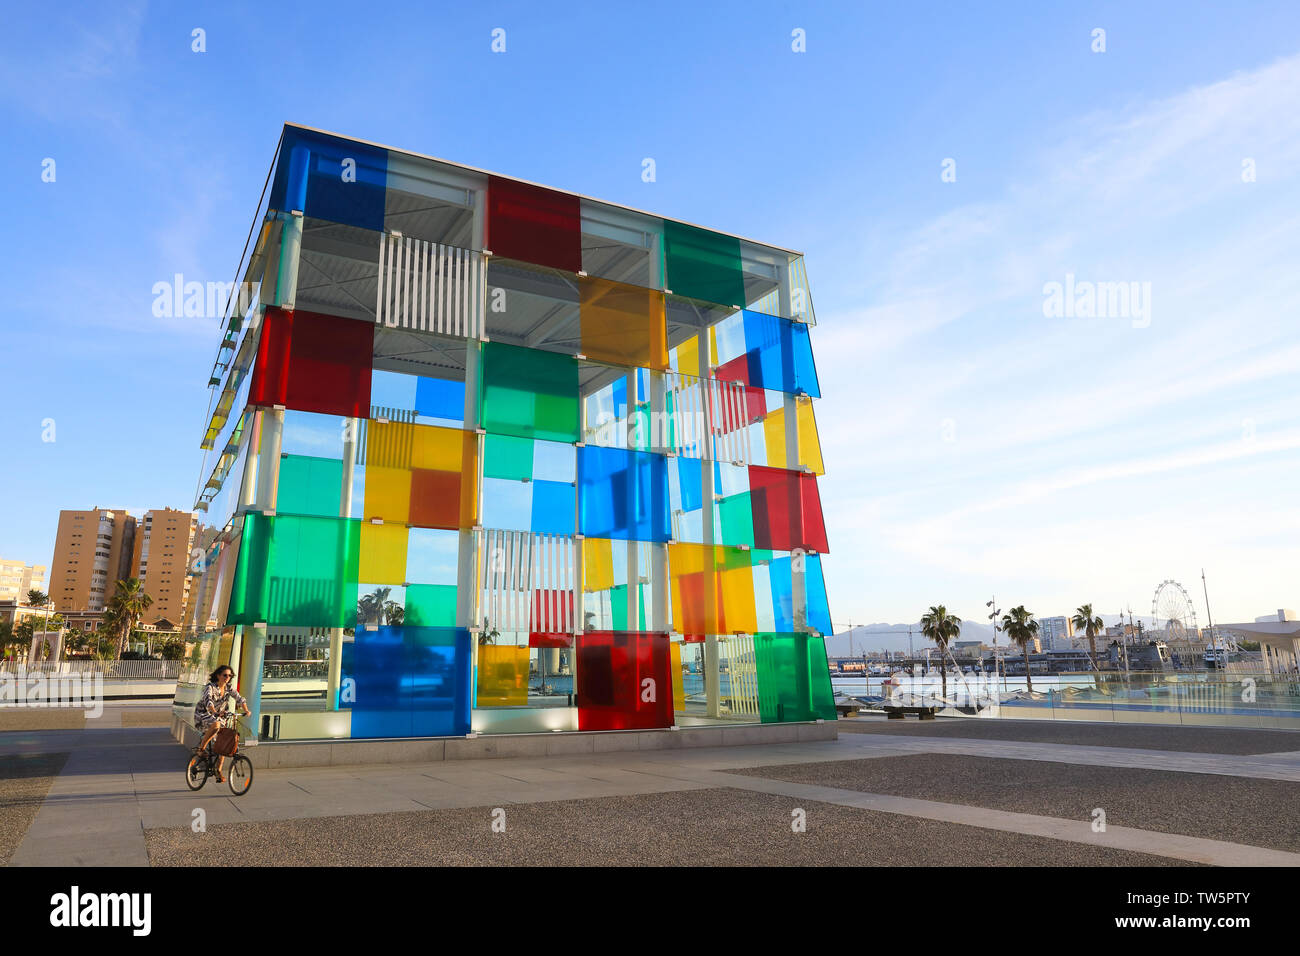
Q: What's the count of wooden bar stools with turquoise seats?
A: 0